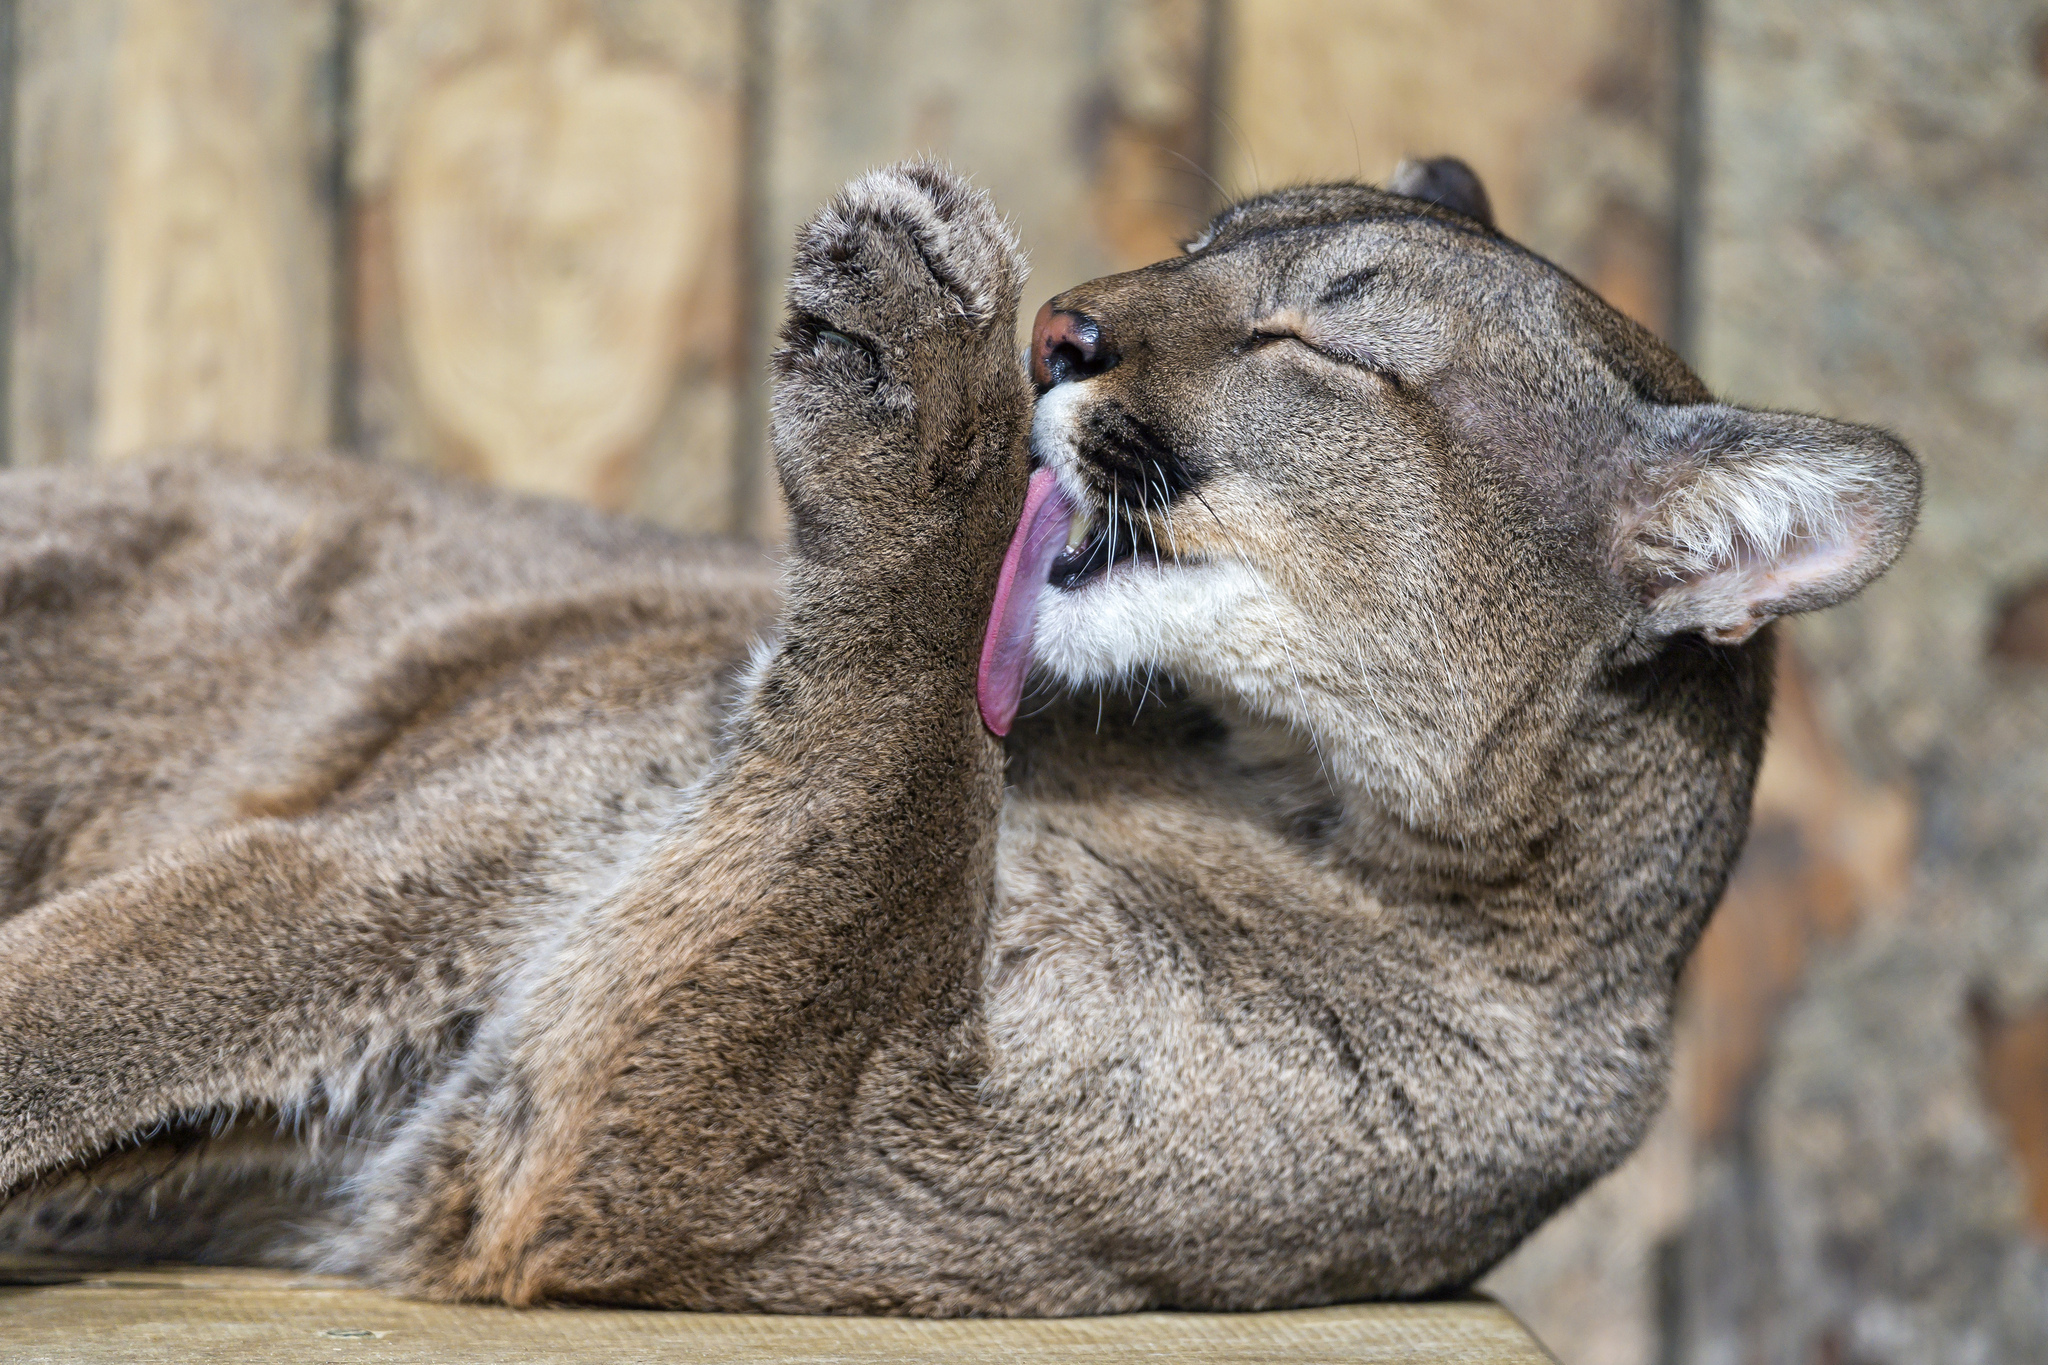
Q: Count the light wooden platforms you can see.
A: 1